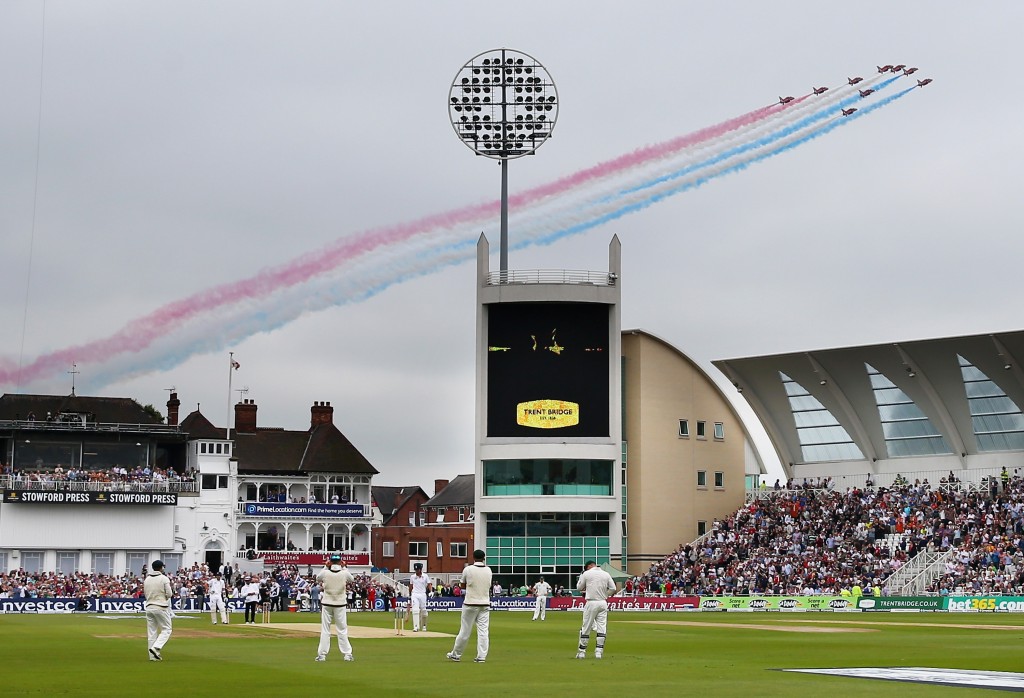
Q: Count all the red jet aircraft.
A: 9